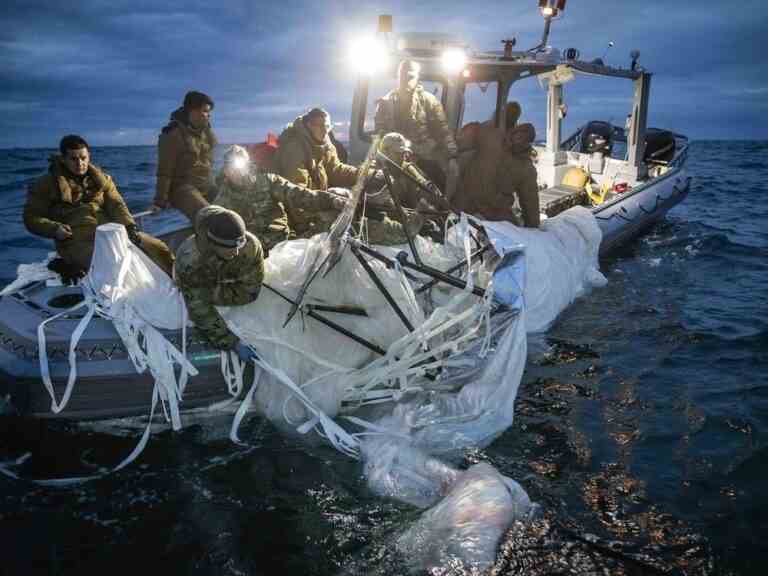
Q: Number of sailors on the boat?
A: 9